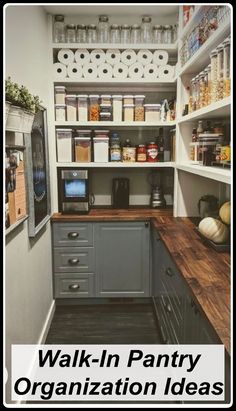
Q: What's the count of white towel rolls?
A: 15